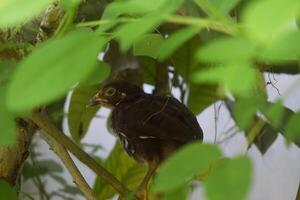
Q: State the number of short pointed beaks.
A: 1